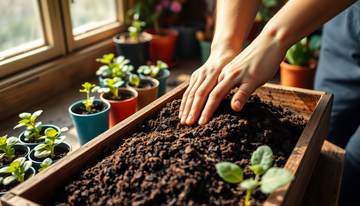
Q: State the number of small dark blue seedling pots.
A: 4